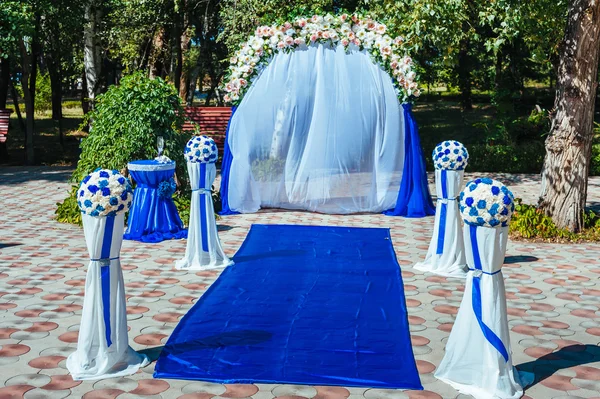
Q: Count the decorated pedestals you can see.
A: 4